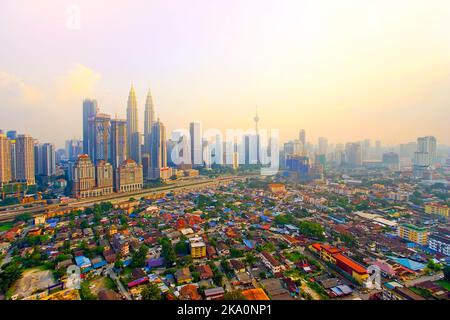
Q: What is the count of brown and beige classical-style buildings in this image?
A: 3